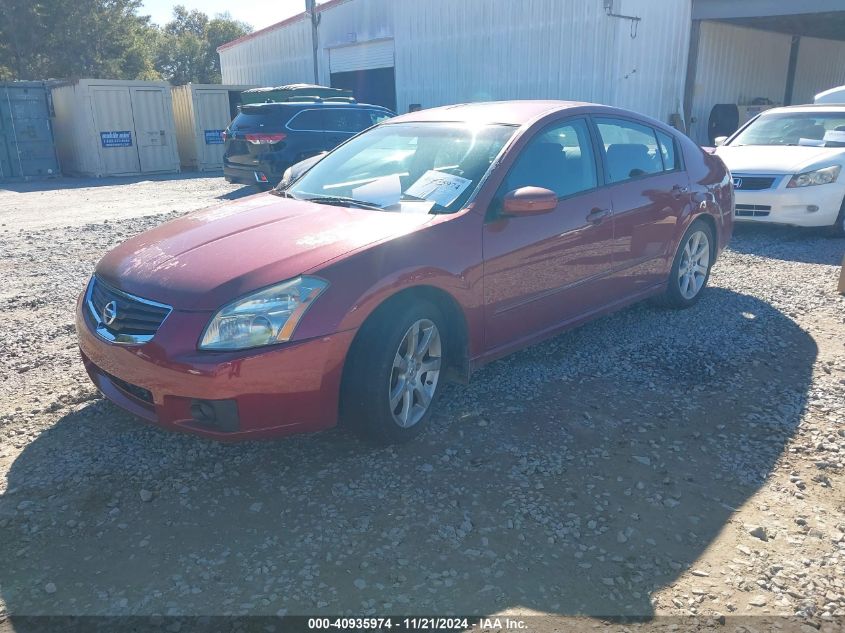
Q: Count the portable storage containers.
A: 3